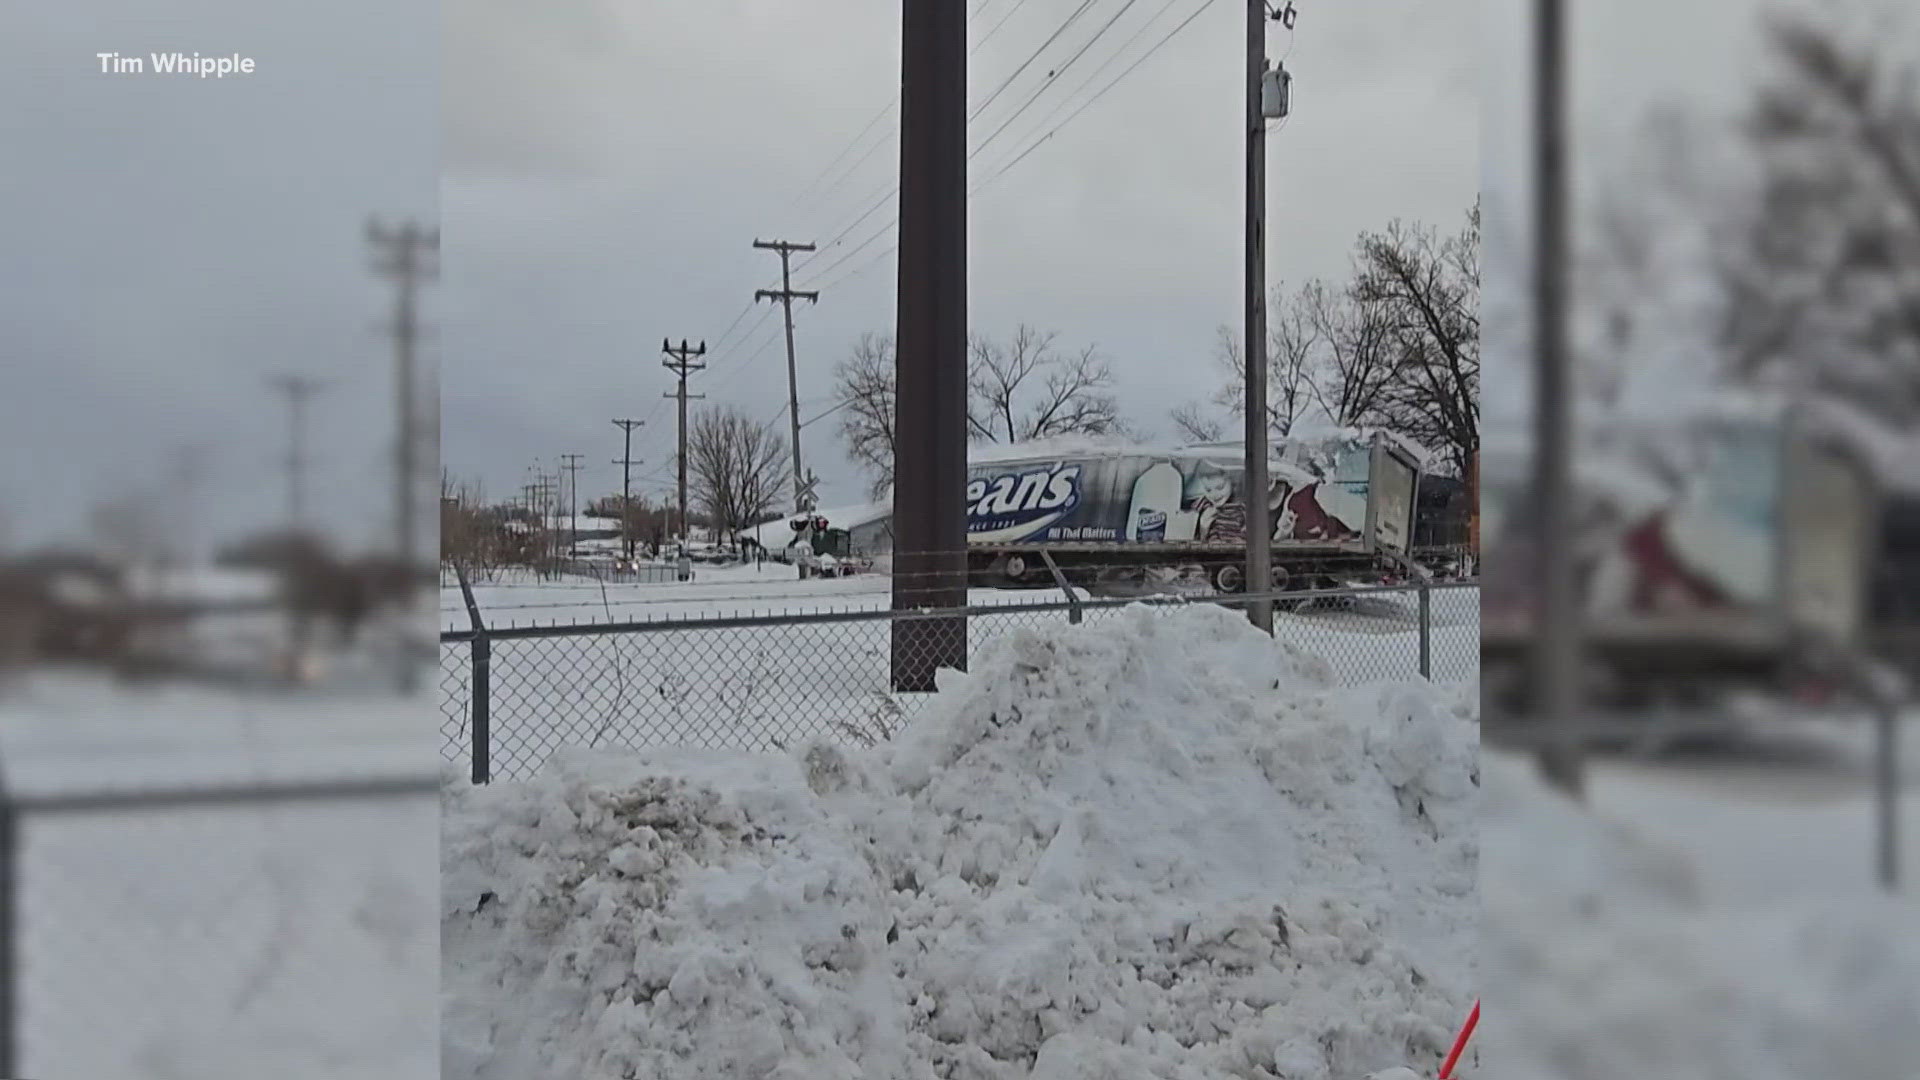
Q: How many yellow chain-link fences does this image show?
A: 0